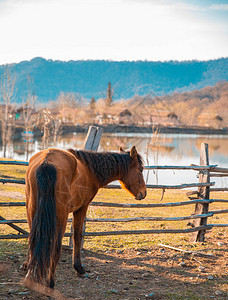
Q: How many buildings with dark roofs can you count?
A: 3